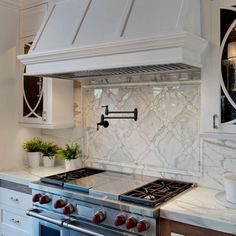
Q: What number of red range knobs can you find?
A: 8